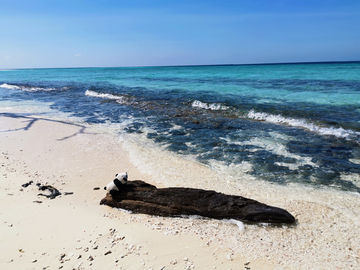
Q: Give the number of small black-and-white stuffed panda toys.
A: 1